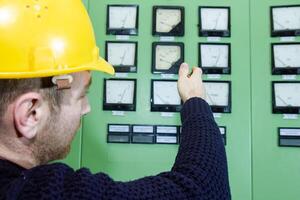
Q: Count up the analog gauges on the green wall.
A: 12